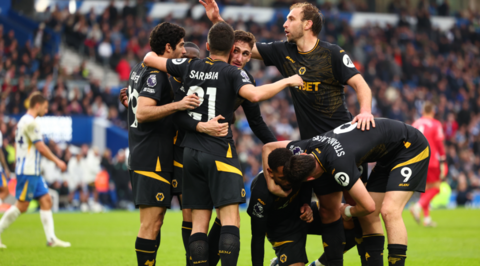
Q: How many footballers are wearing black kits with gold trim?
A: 7